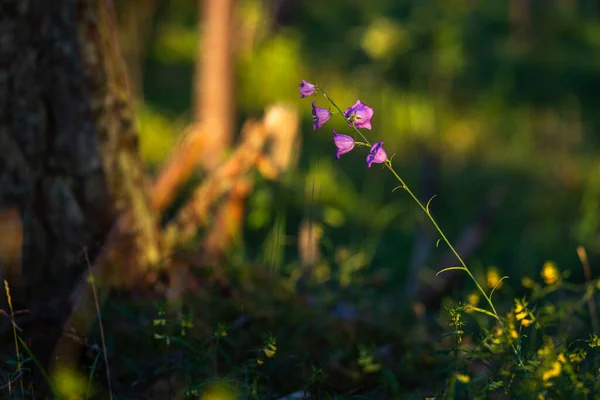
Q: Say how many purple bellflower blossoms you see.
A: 5